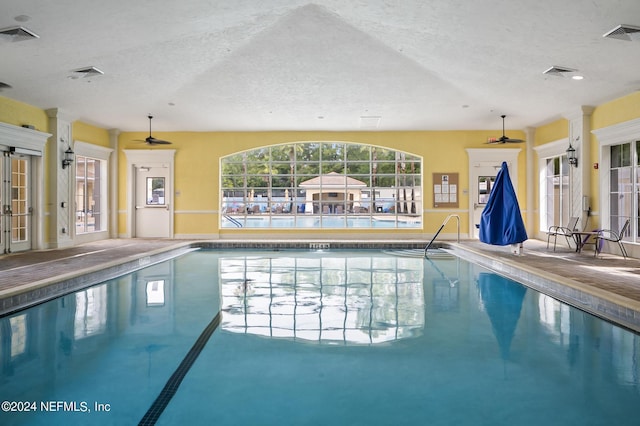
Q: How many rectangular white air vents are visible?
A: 4